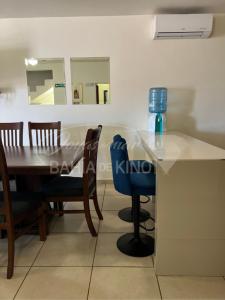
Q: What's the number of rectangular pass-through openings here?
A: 2